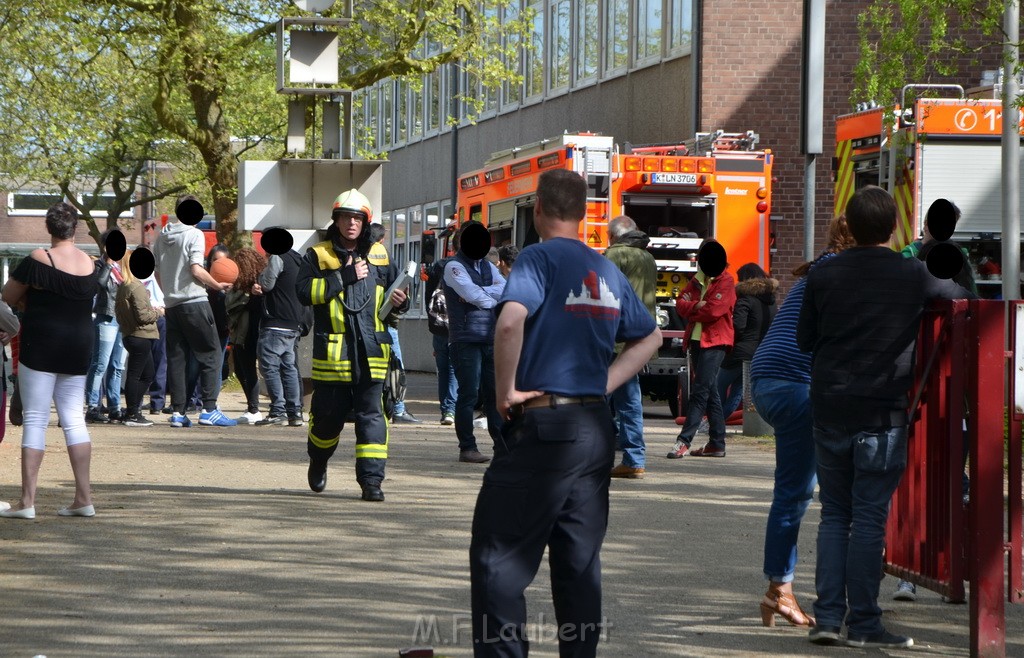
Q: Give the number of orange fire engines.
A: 2